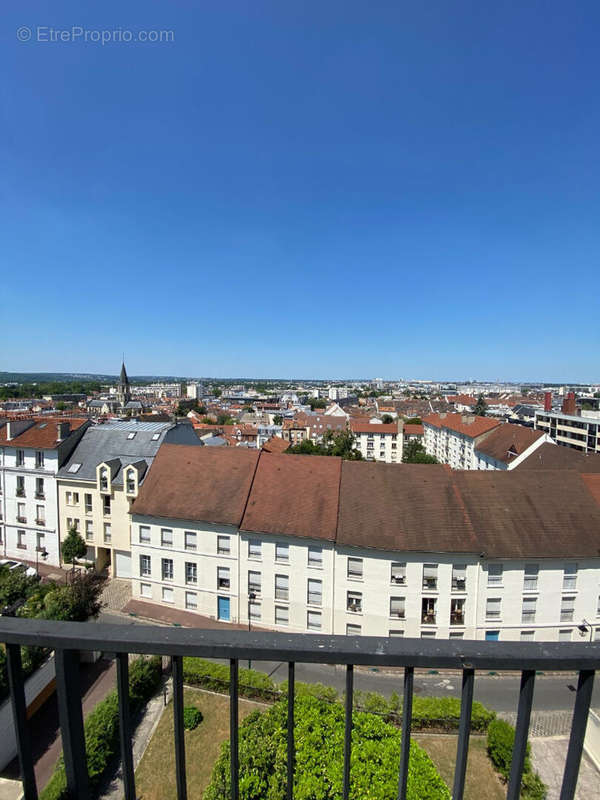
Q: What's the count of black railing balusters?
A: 11